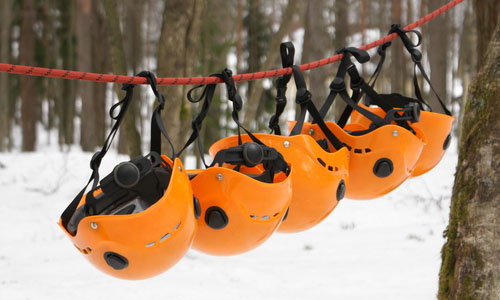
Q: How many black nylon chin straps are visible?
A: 5